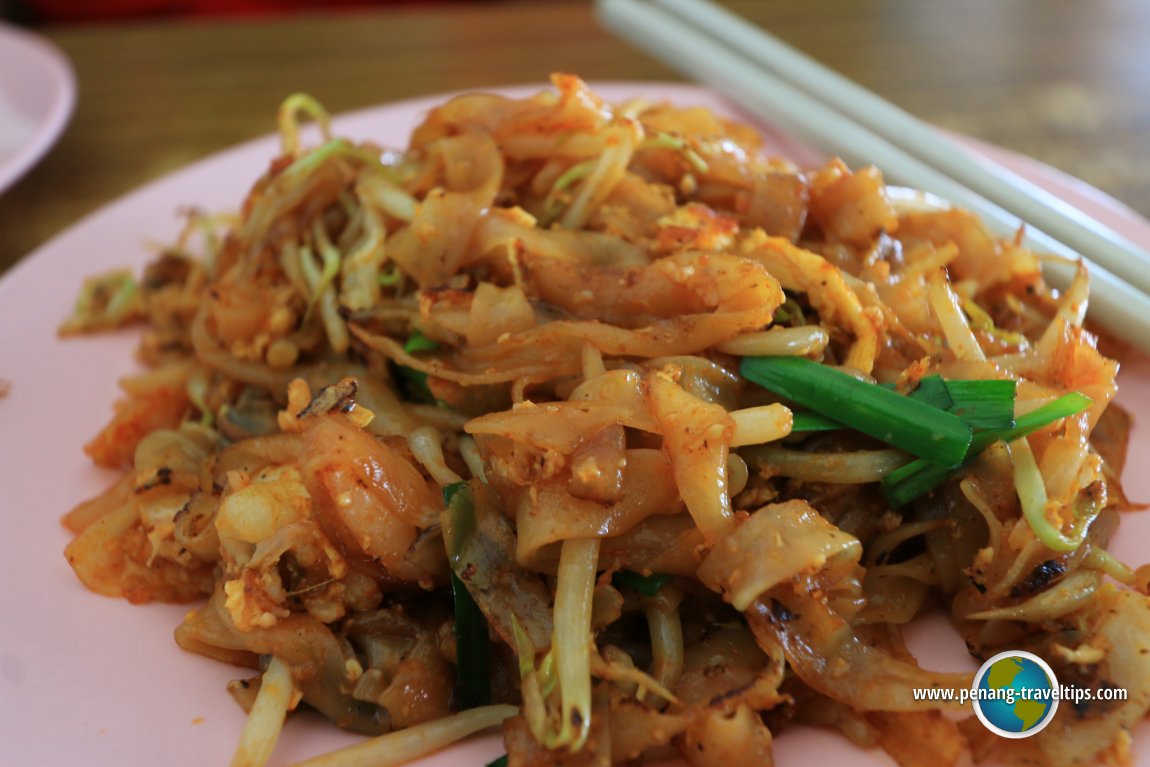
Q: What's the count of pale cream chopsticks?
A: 2